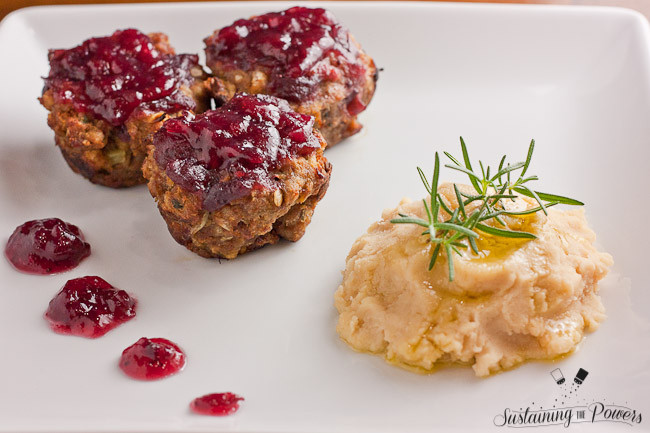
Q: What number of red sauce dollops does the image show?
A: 4